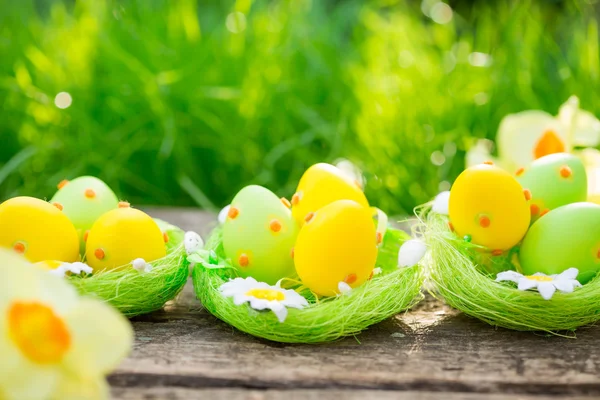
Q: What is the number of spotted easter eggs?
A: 9